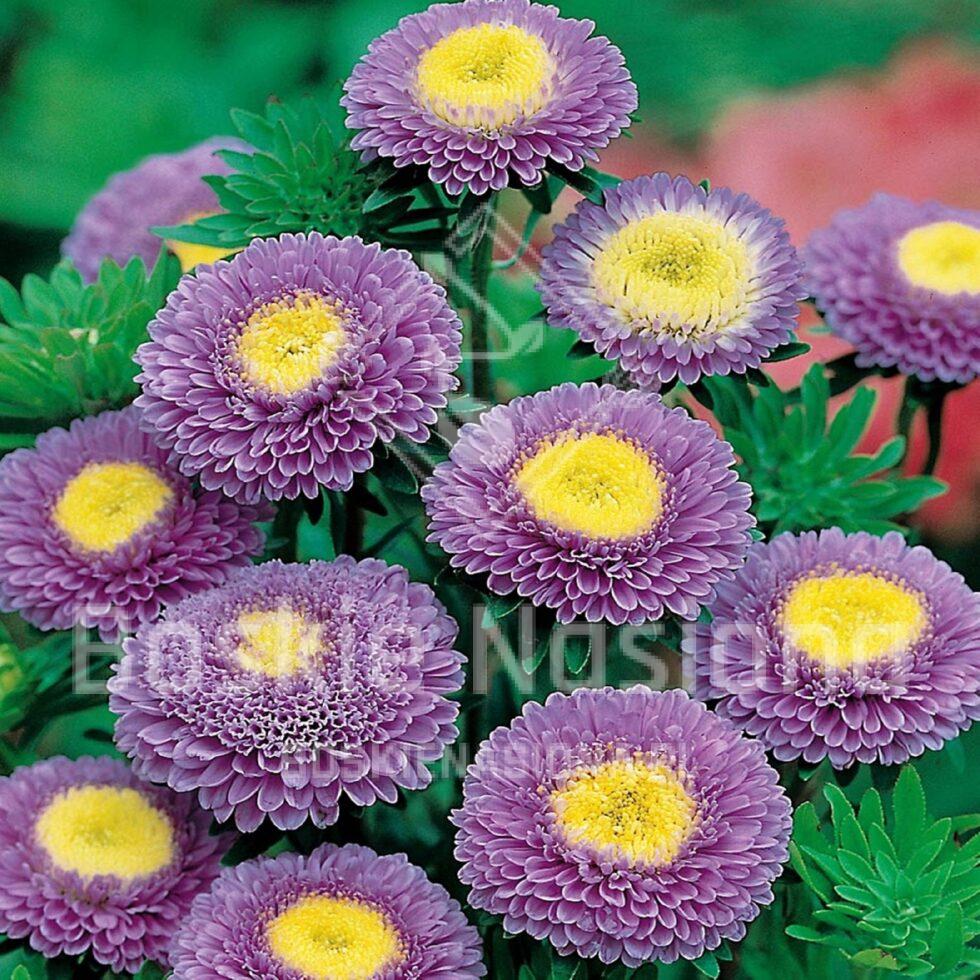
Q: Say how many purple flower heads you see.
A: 12